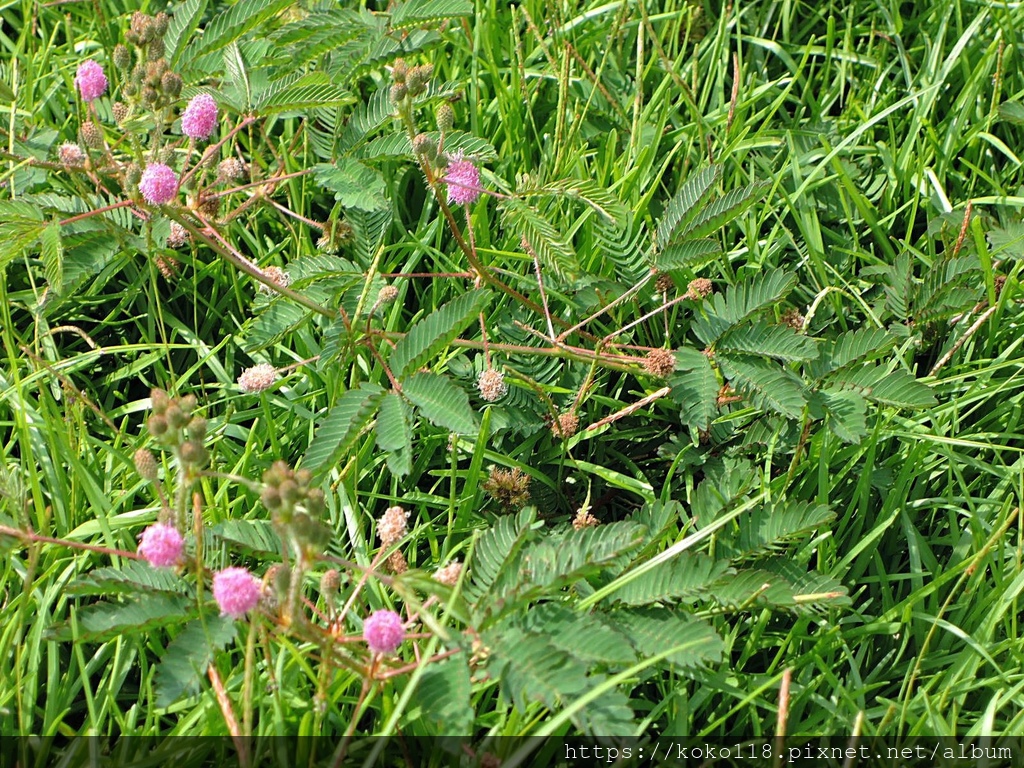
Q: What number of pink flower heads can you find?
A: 7